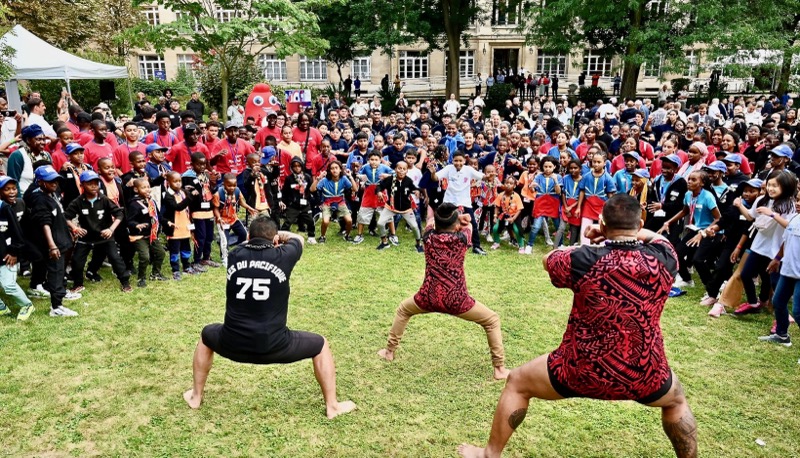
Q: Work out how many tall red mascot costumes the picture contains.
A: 1